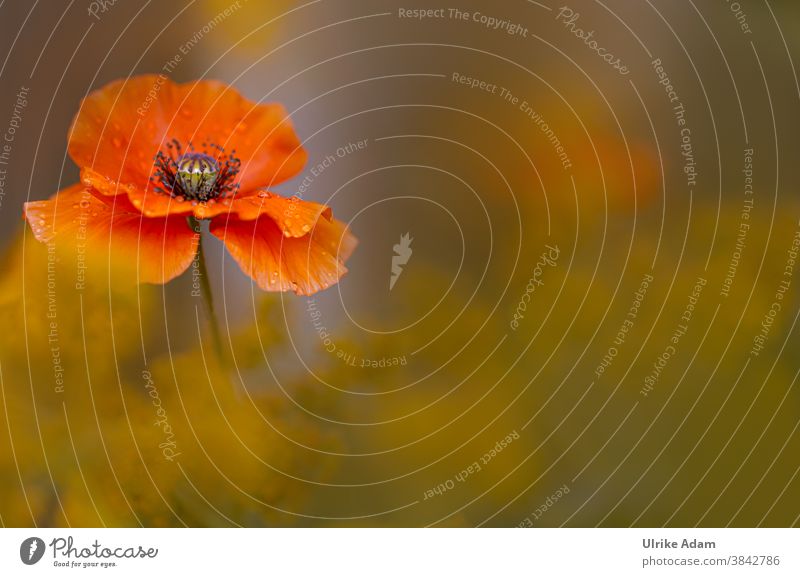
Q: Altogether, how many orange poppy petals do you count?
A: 4